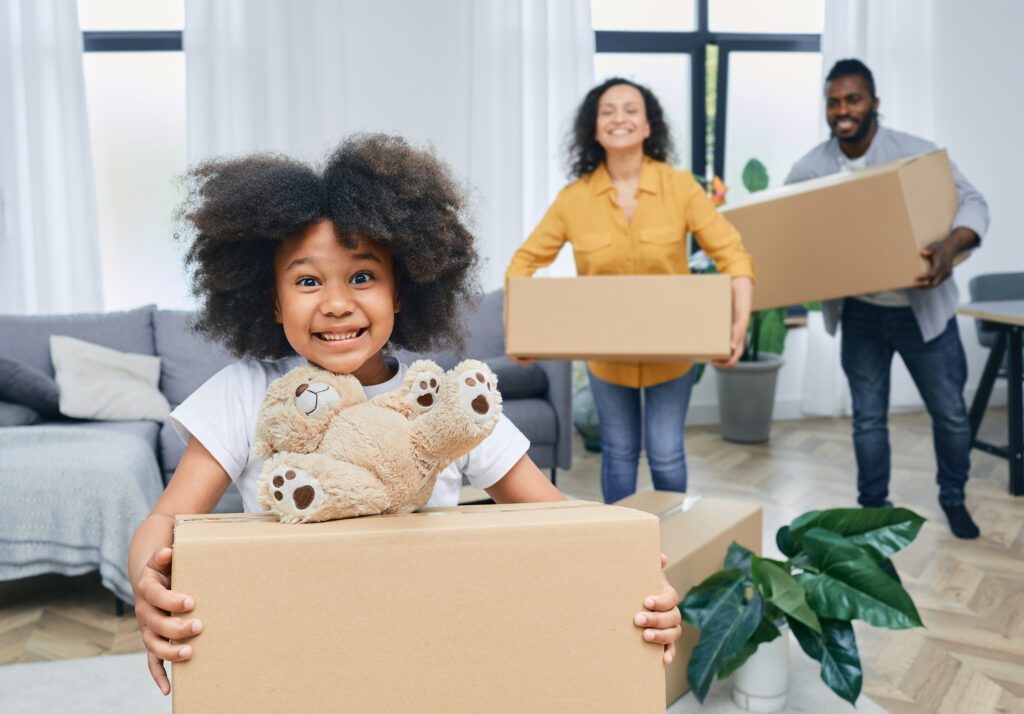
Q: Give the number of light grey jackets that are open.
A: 1